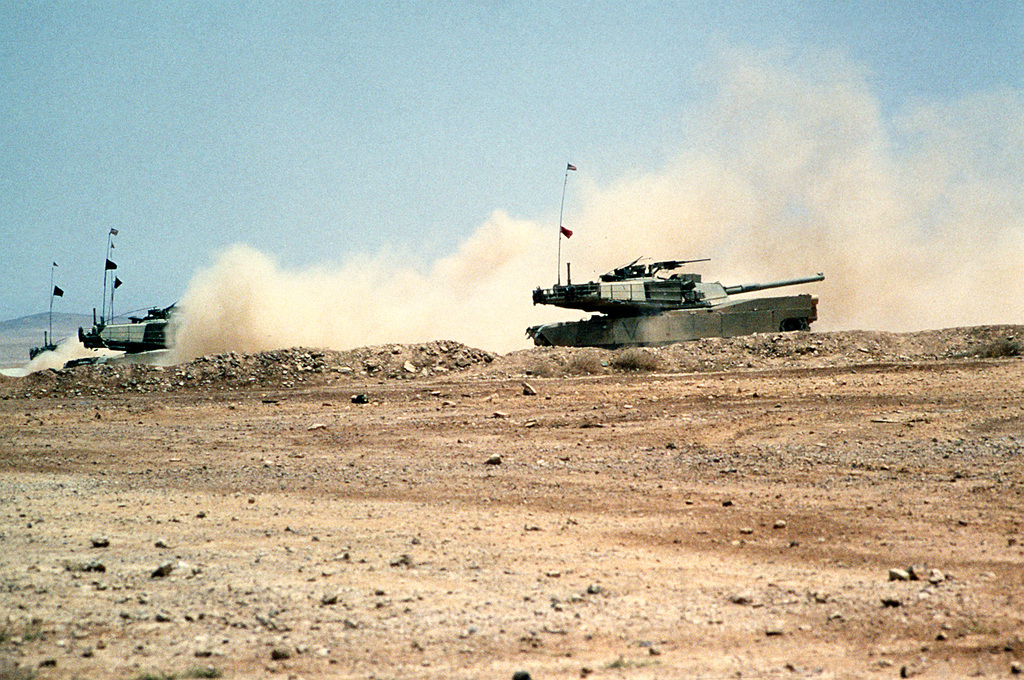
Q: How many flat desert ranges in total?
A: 1